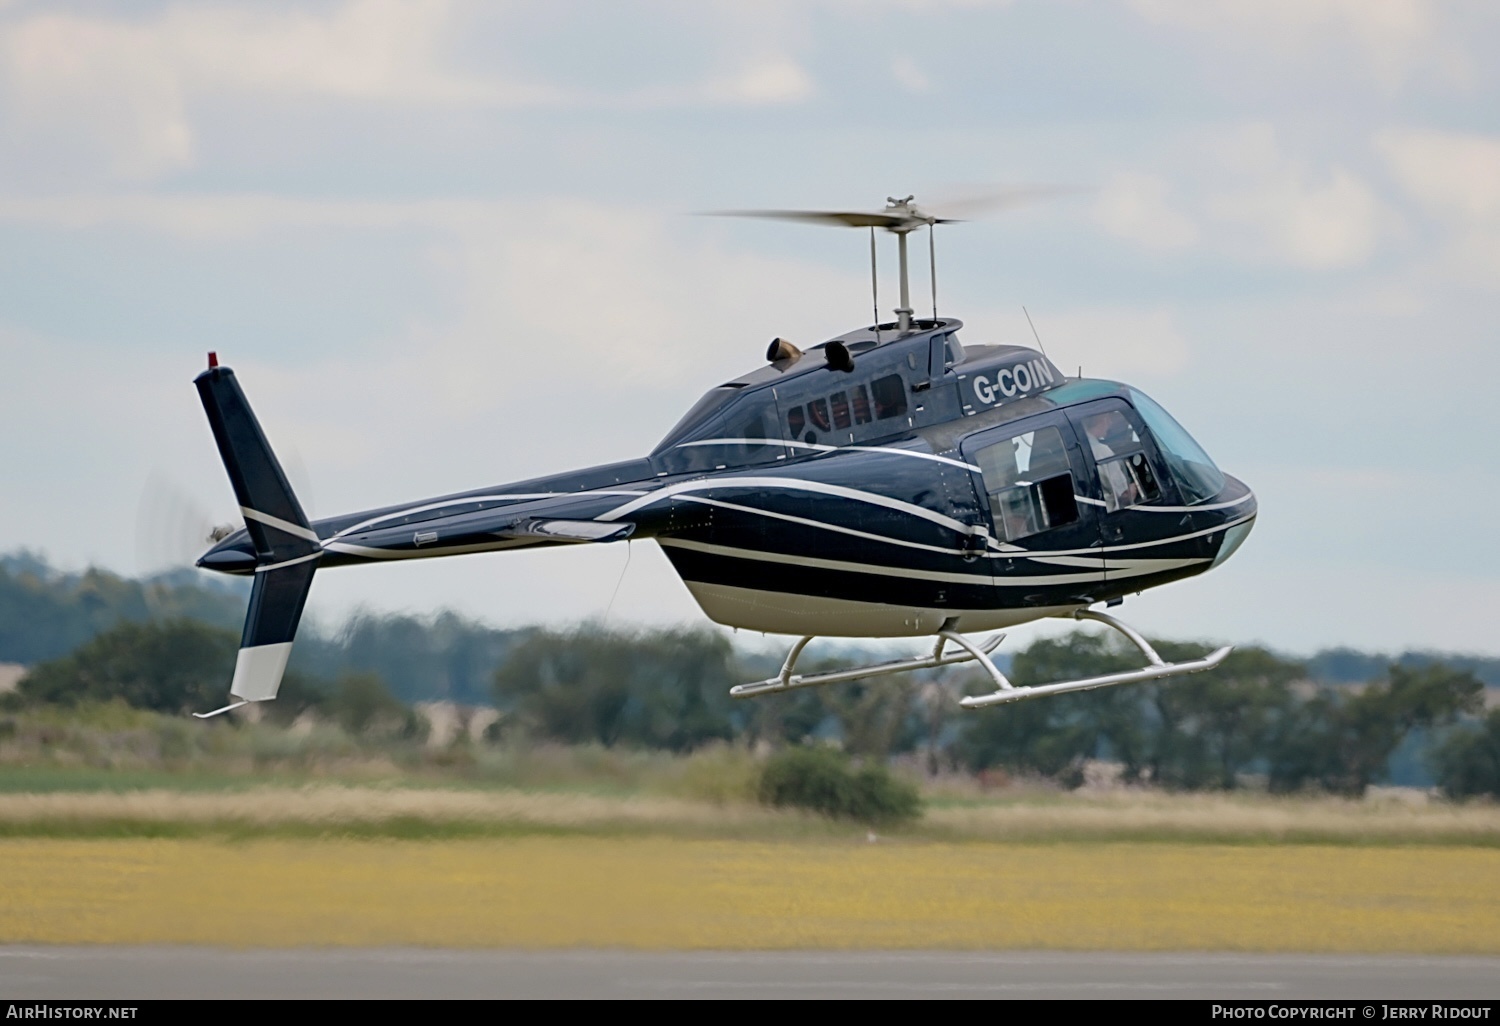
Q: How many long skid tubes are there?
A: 2